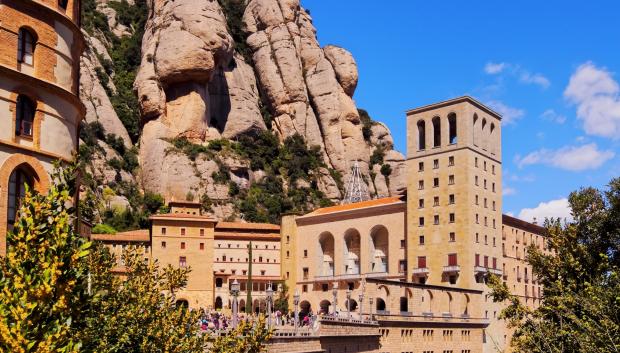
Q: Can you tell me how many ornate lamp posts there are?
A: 7